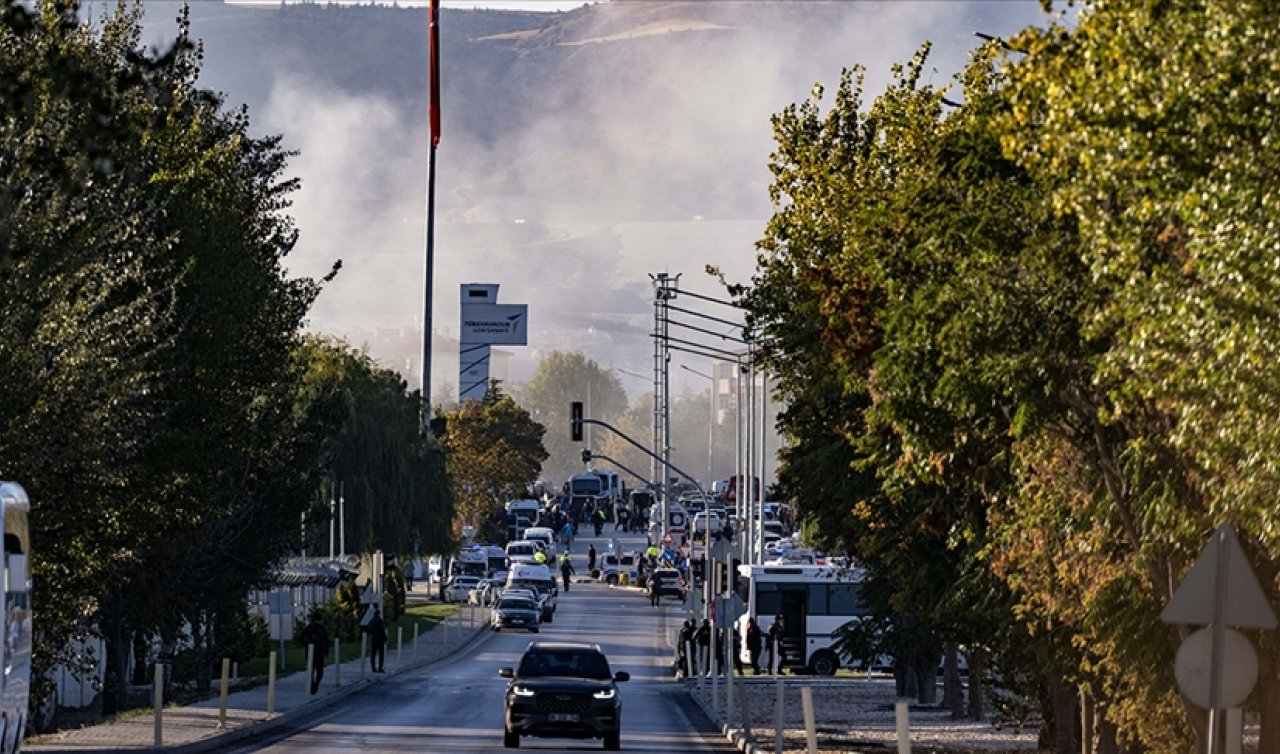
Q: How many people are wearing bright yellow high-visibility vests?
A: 4